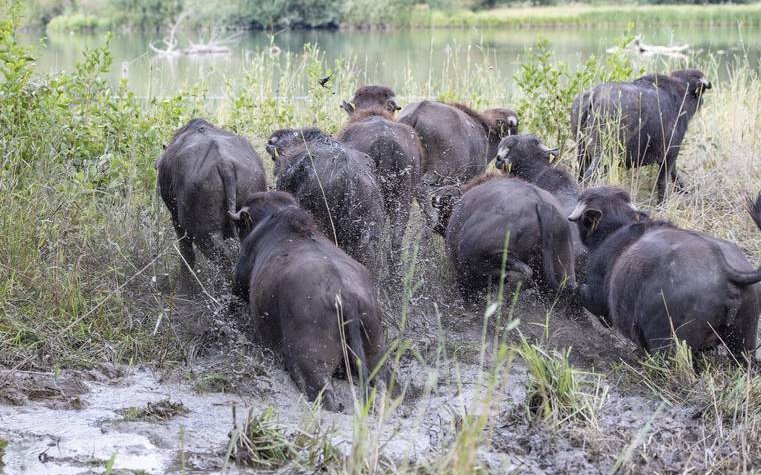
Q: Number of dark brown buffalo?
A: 9